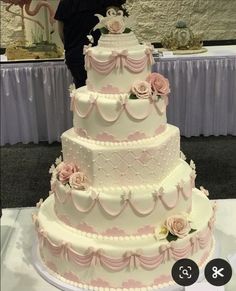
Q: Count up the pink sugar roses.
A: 6